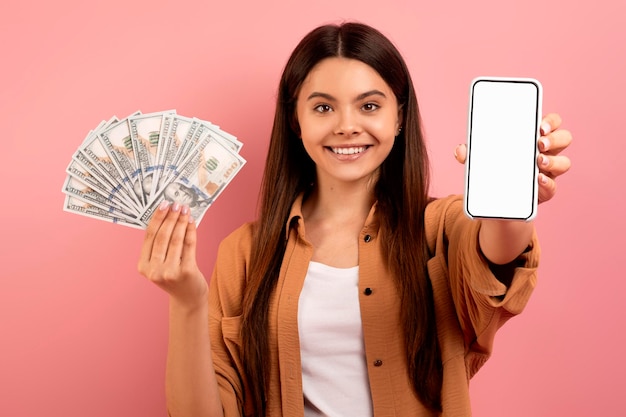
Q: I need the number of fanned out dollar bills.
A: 12